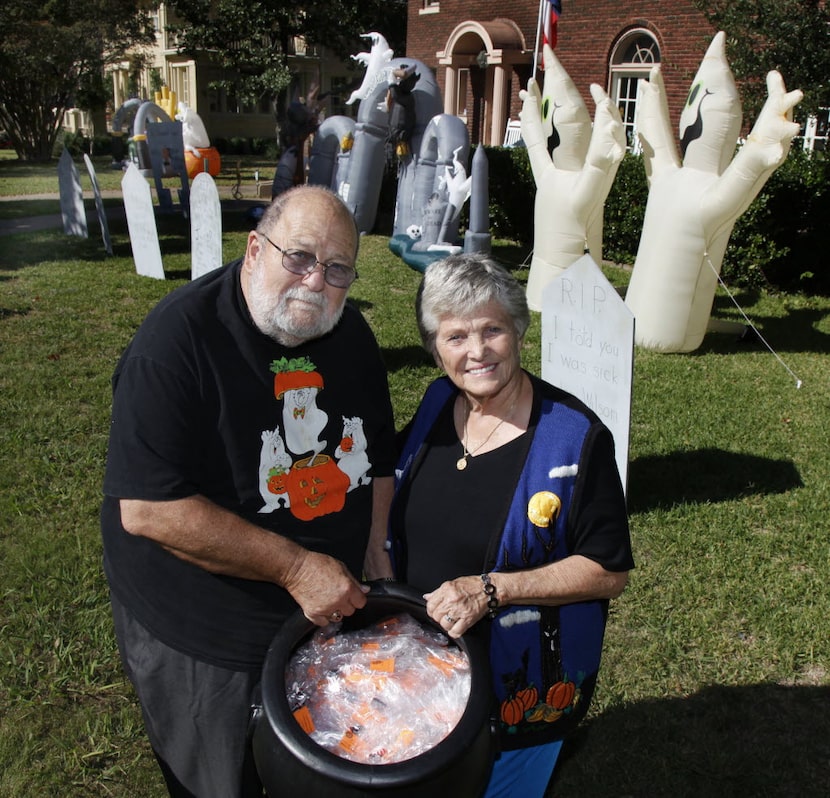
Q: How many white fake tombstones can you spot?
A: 5